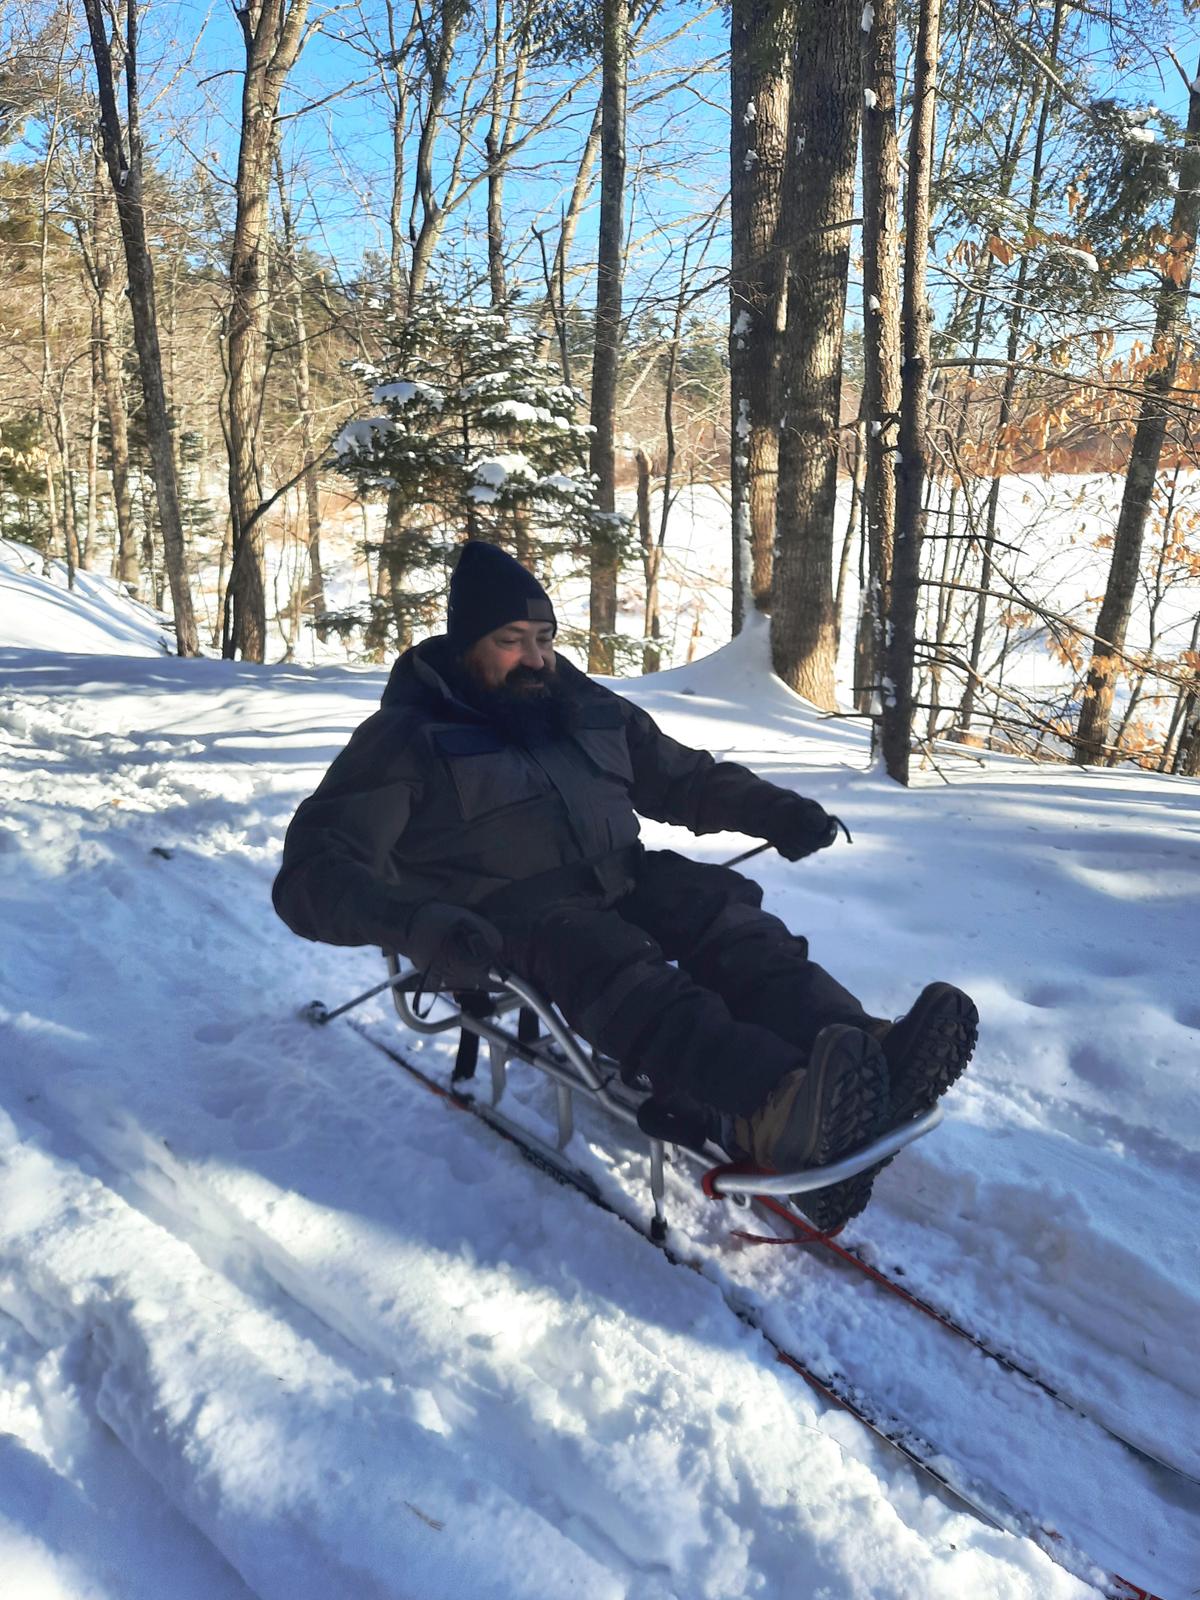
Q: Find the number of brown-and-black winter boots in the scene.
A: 2